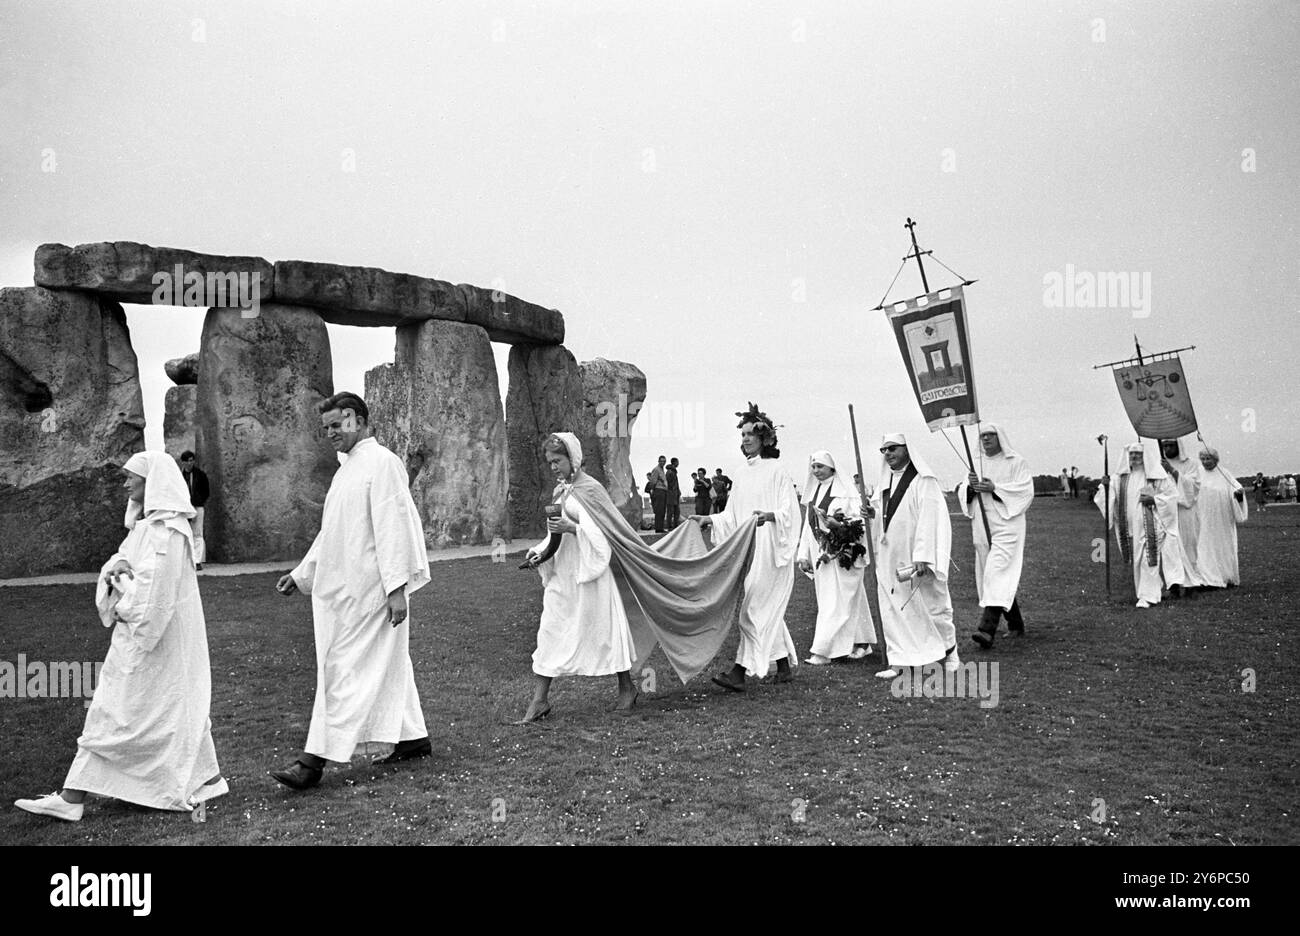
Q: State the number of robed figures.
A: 10